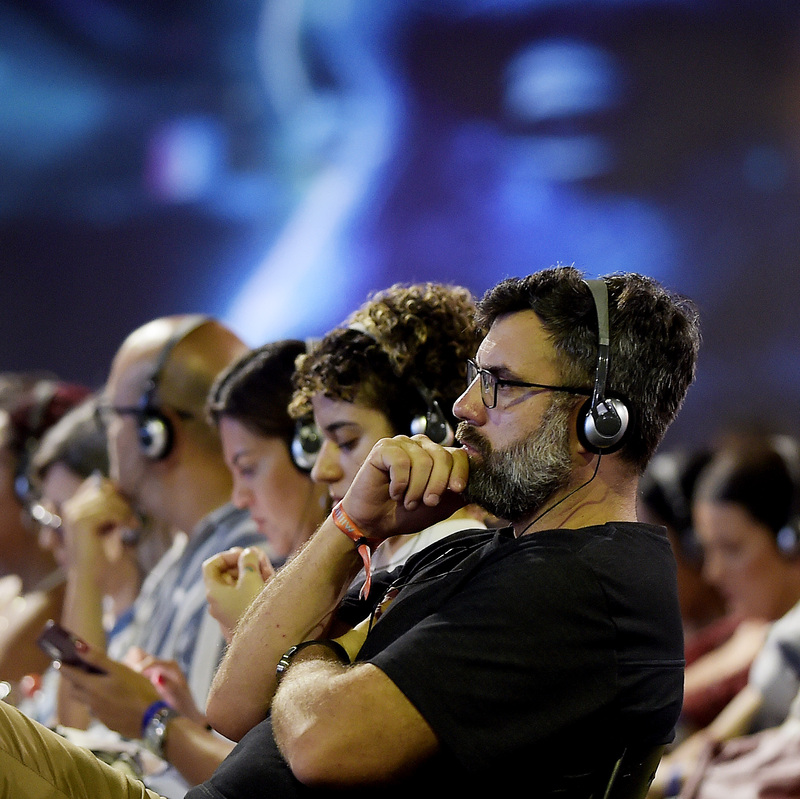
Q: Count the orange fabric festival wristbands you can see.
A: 1